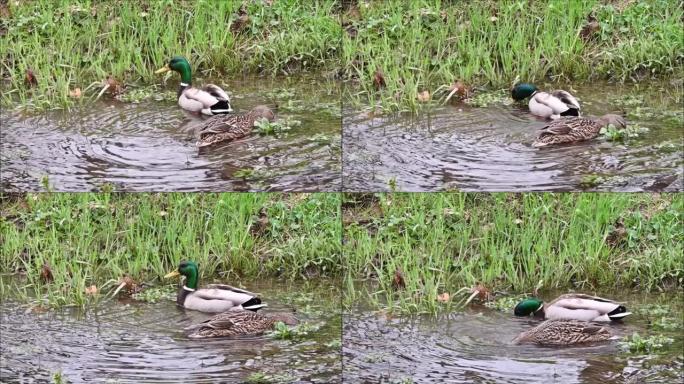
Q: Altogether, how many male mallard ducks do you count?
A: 4